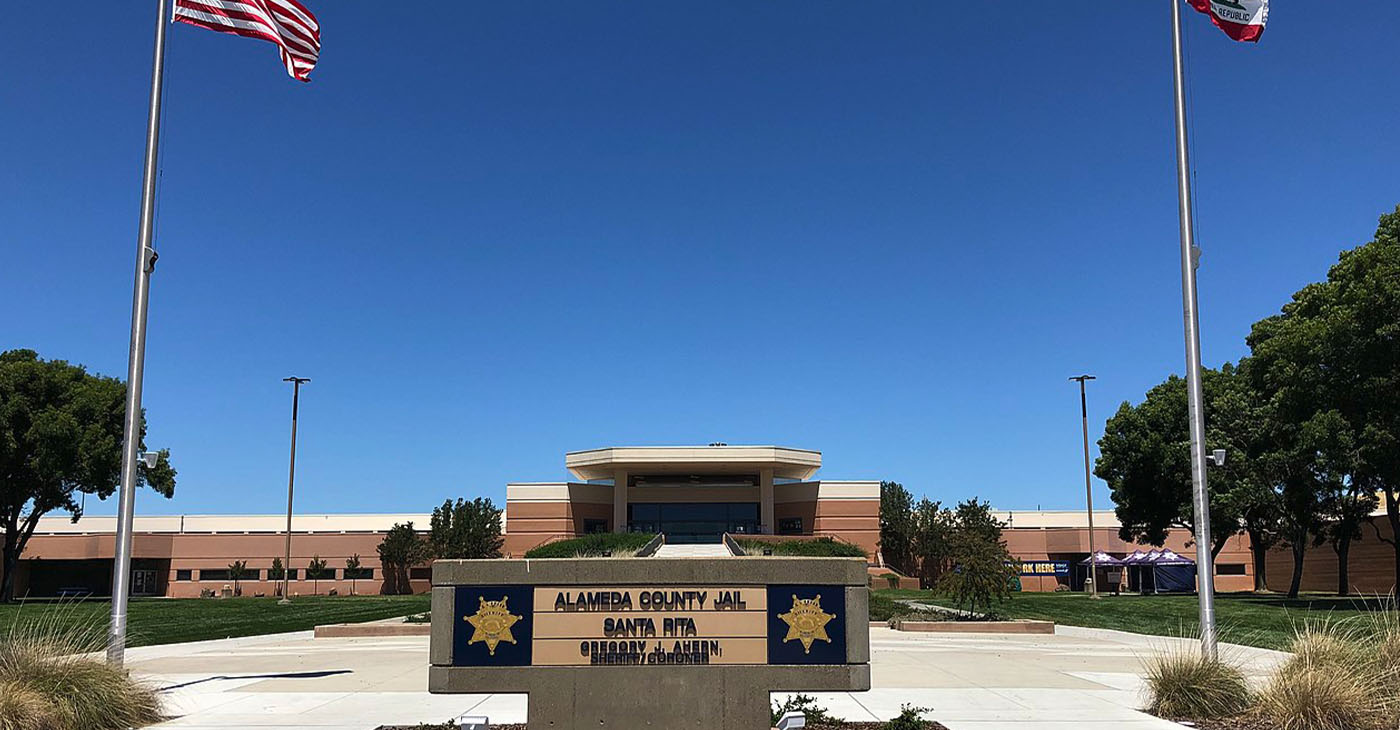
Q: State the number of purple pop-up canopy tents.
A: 4